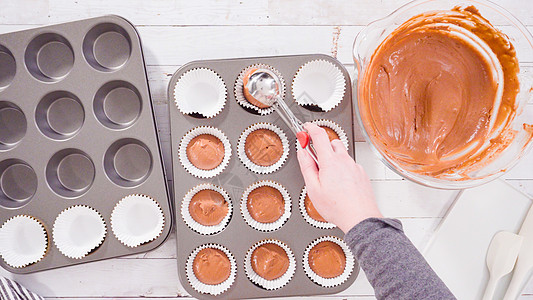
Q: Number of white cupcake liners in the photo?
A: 15